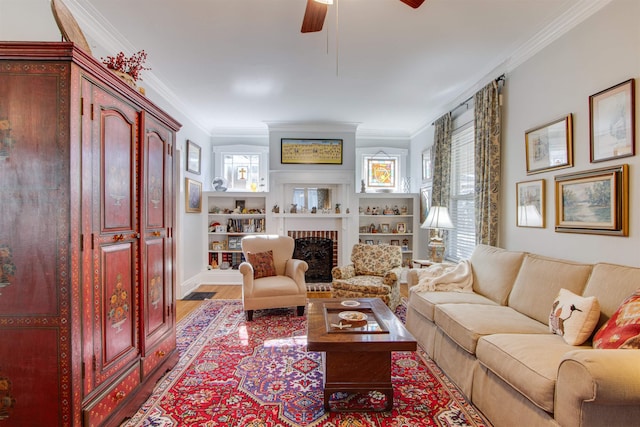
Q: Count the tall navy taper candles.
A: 0